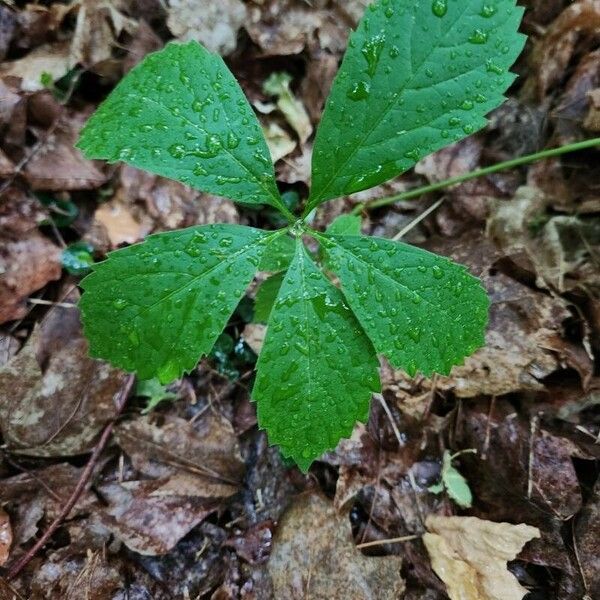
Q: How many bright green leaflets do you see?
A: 5